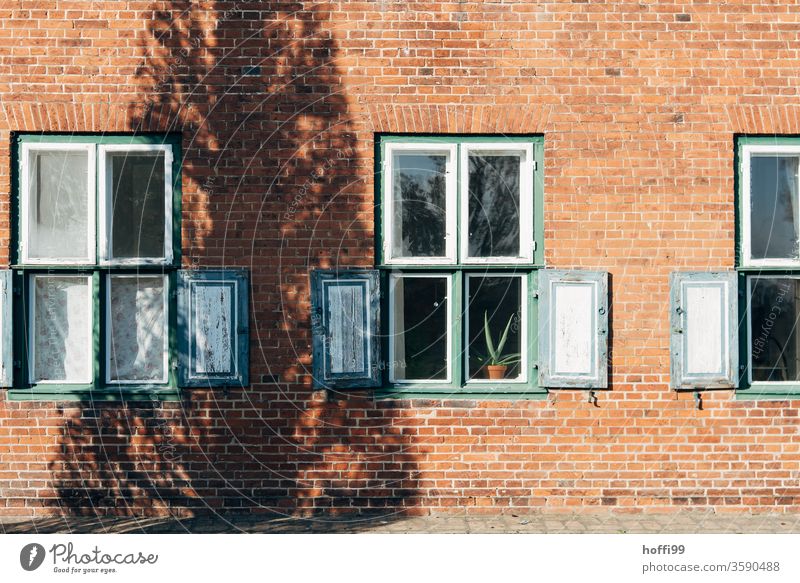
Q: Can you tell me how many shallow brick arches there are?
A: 3